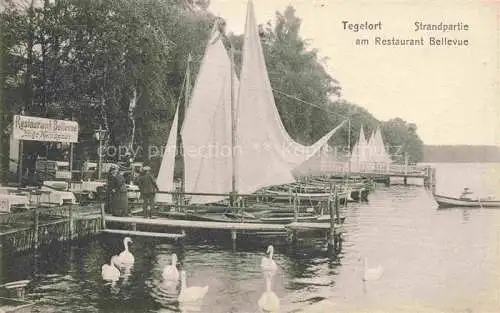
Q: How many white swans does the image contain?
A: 7